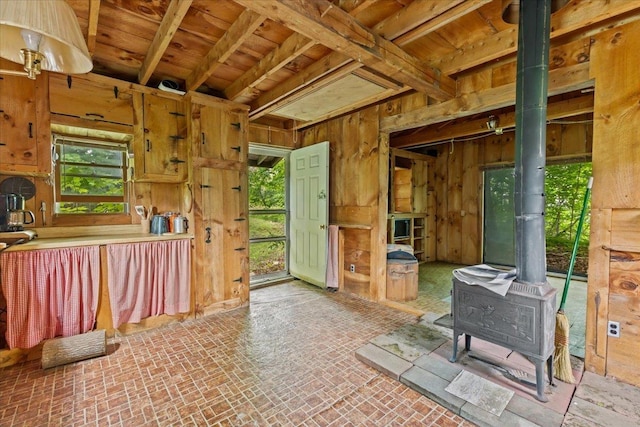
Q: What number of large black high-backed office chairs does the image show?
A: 0